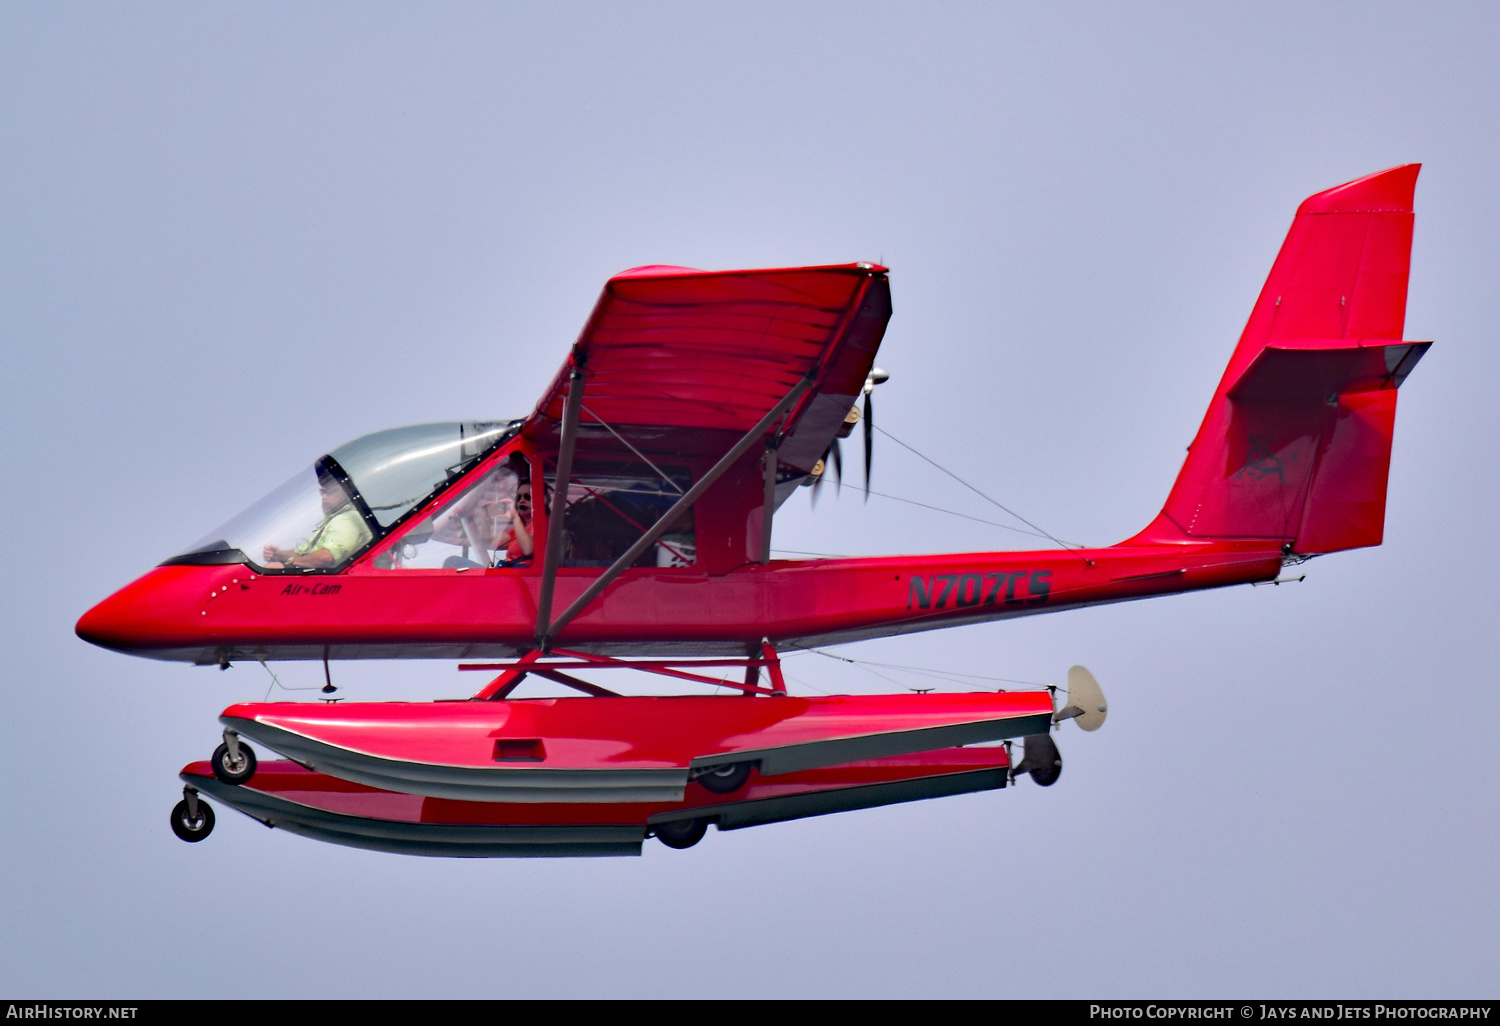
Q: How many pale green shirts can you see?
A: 1